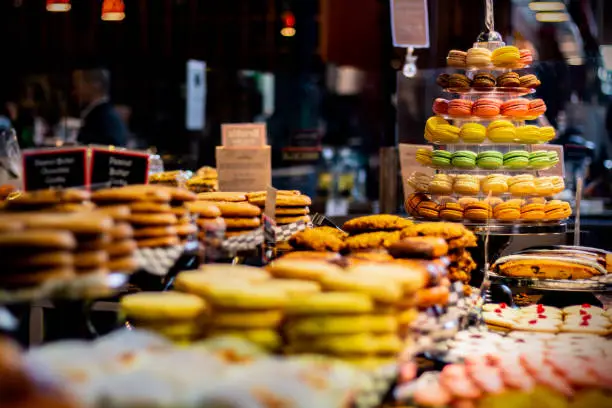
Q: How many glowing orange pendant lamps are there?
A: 3